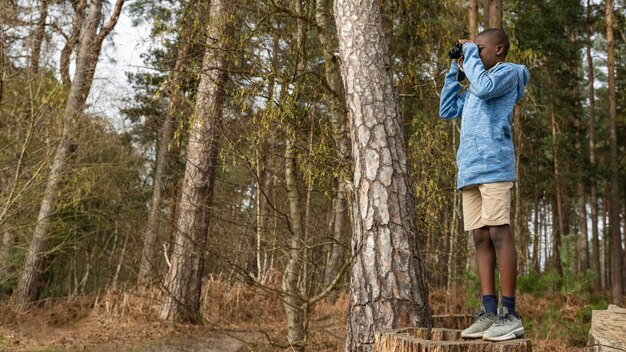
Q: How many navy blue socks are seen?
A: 2